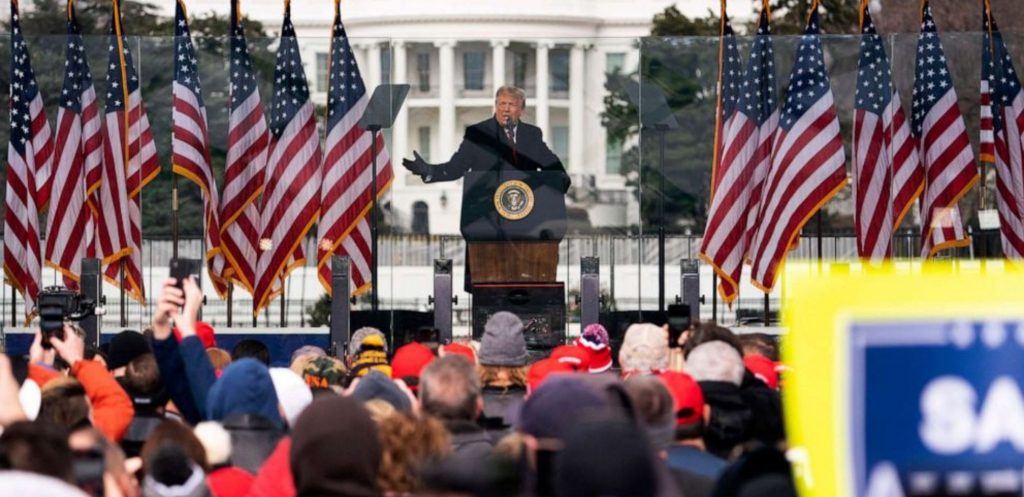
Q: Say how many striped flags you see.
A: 13